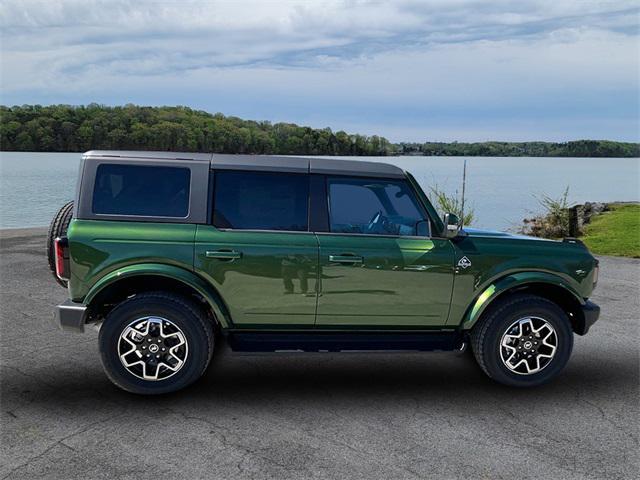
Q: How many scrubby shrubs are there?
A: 2